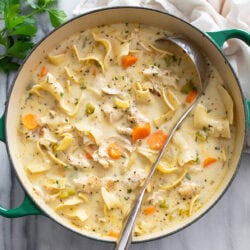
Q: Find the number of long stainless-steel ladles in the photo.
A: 1